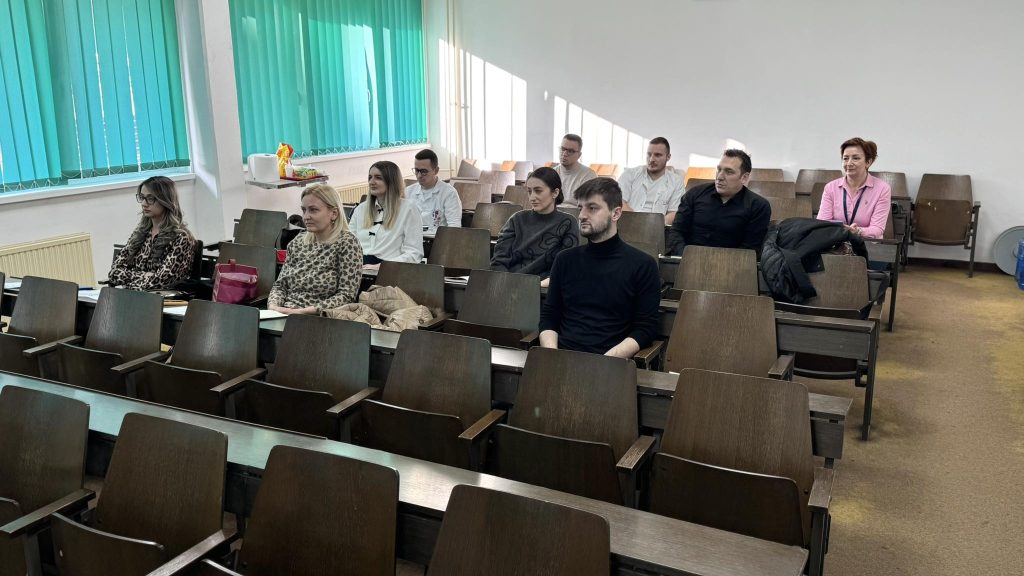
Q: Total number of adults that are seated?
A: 10